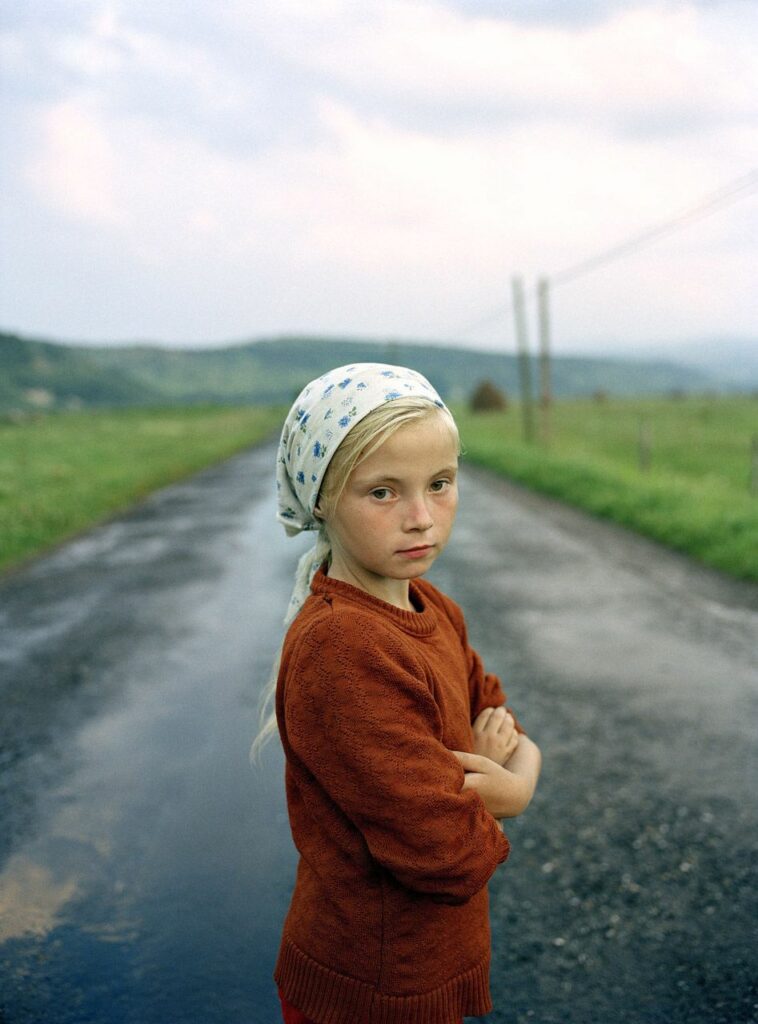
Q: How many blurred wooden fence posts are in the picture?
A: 2